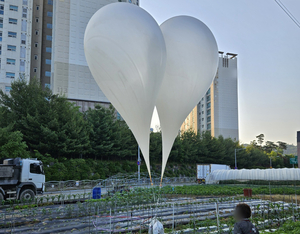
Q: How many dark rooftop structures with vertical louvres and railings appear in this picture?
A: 1